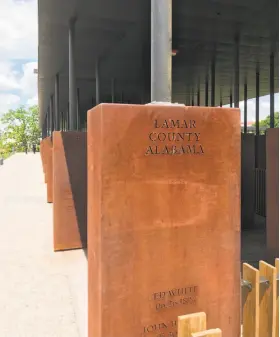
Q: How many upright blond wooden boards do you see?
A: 5